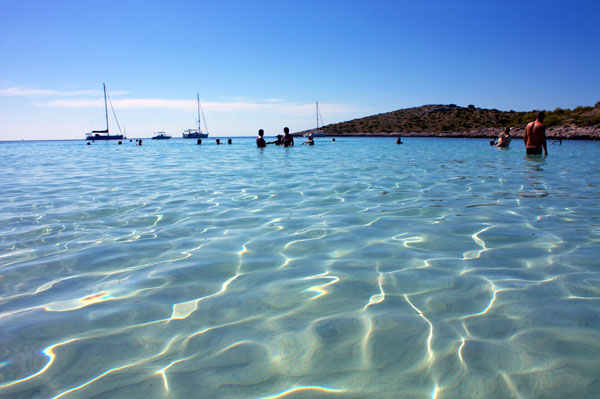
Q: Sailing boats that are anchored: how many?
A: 3